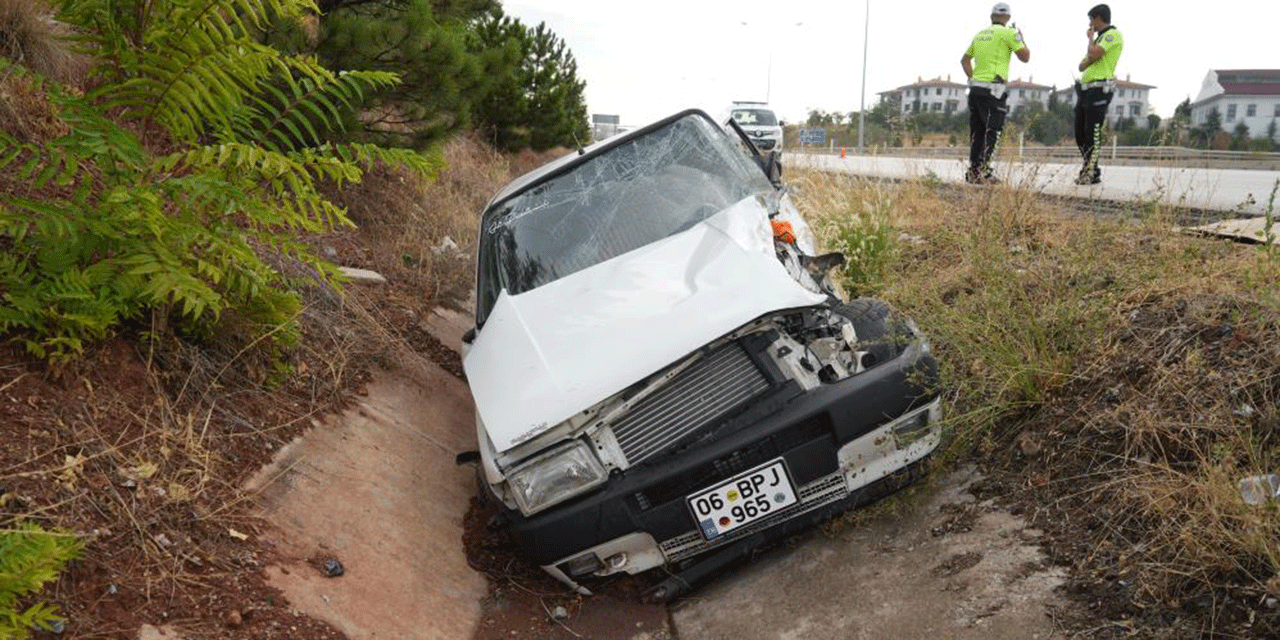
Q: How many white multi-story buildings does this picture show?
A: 4